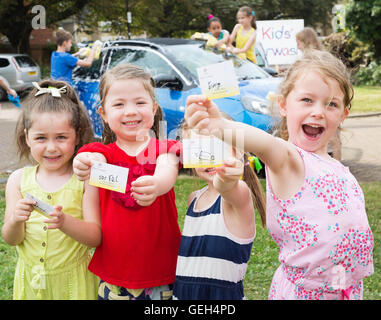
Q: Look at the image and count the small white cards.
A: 4